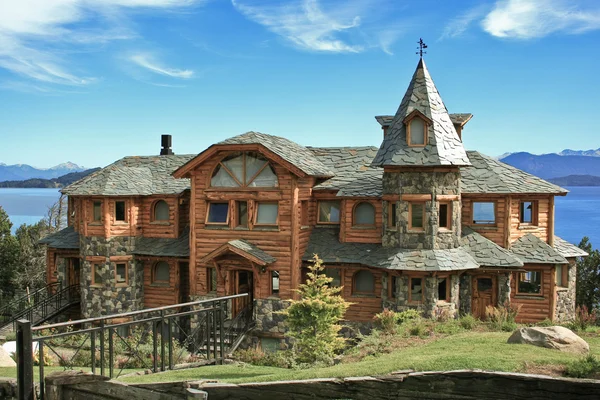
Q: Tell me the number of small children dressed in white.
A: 0